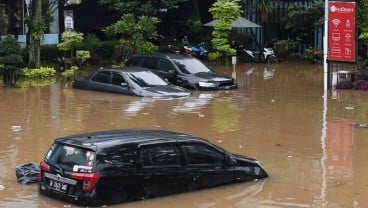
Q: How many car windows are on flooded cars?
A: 11